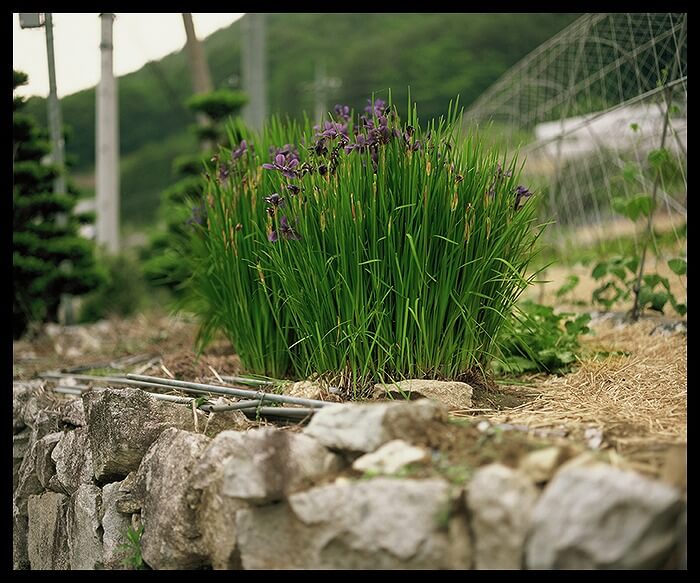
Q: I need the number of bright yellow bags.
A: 0